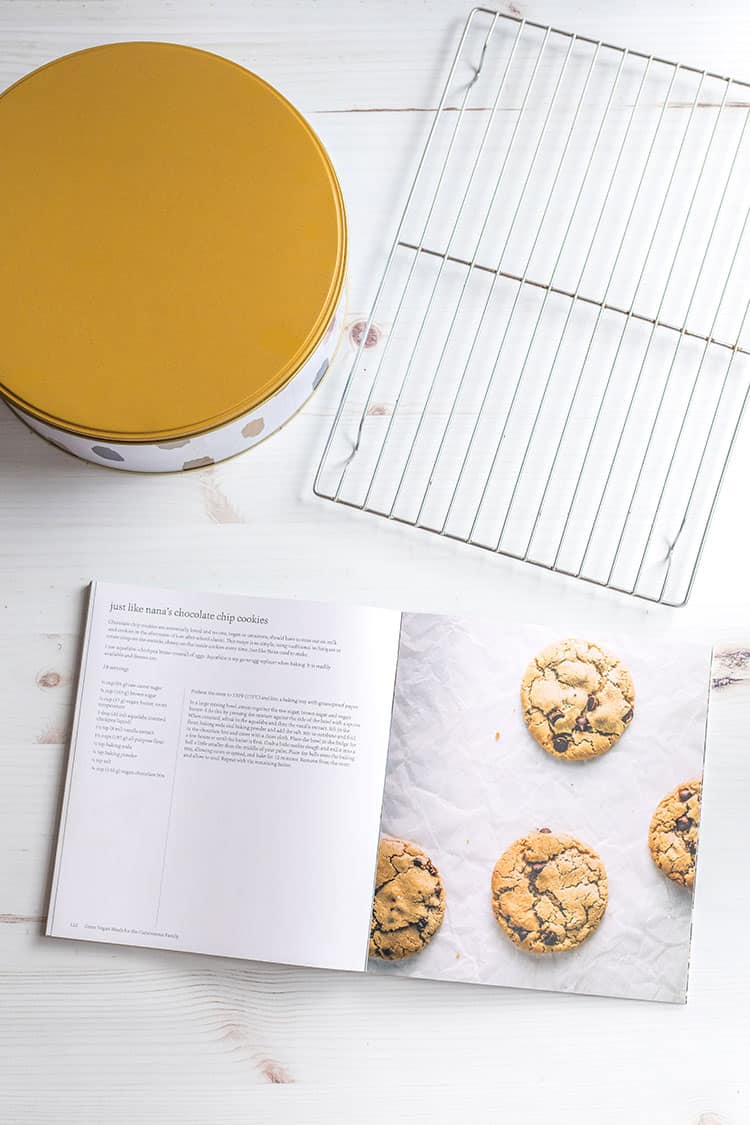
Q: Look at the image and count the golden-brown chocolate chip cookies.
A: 4